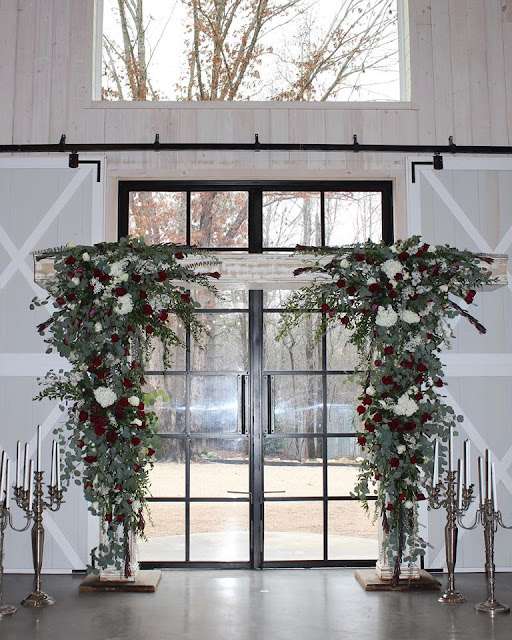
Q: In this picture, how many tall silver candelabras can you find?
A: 4